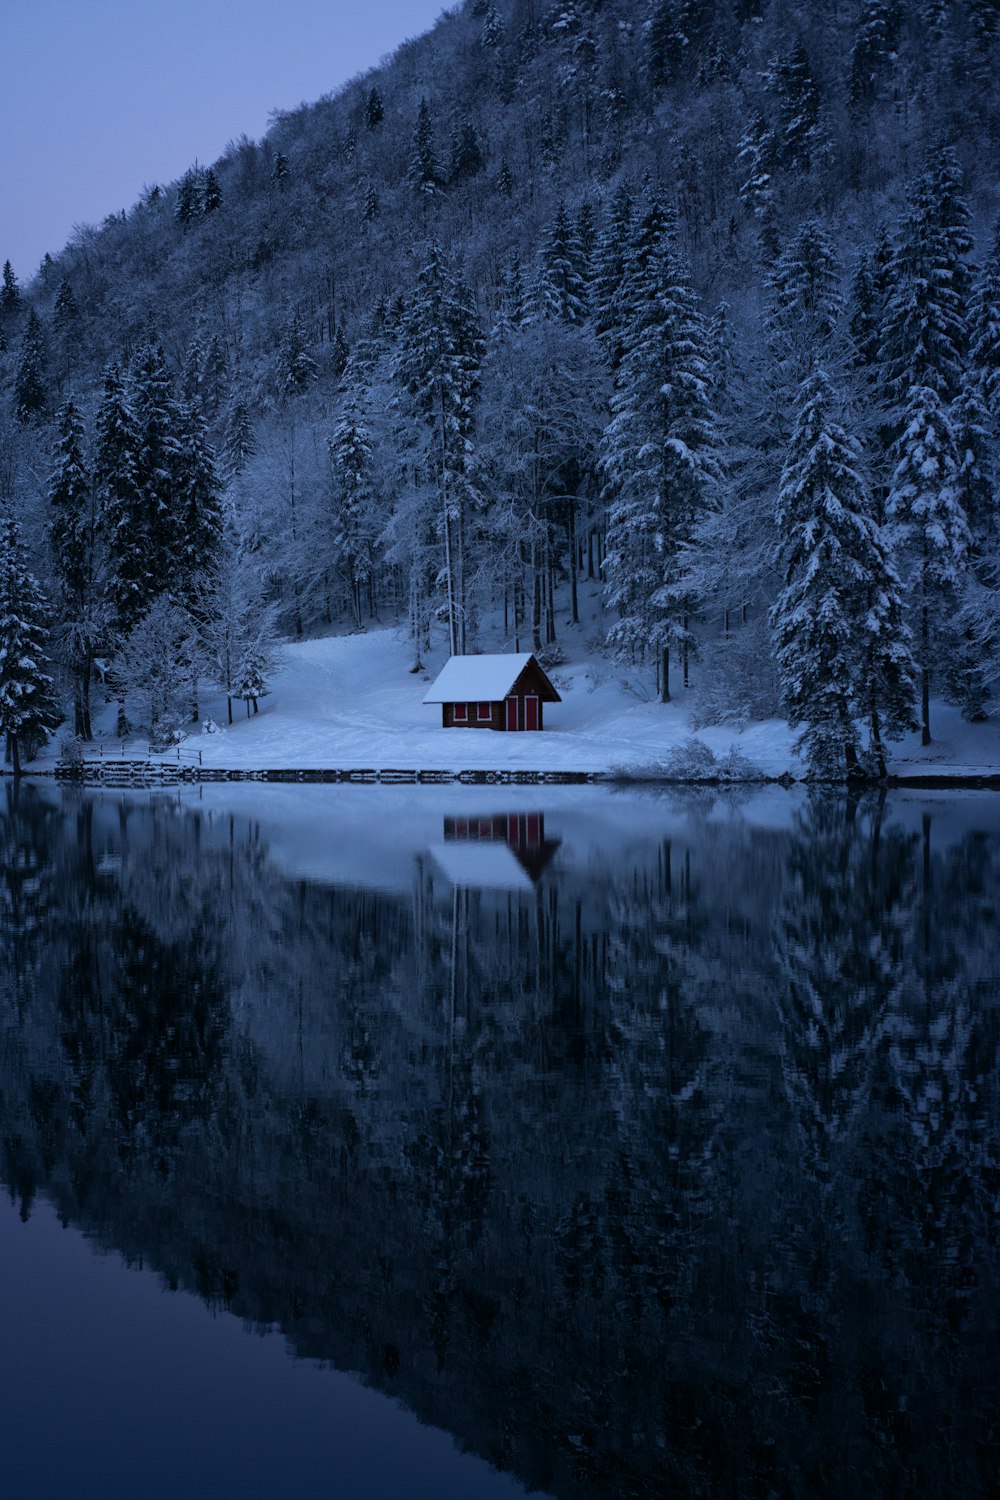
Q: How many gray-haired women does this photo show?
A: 0